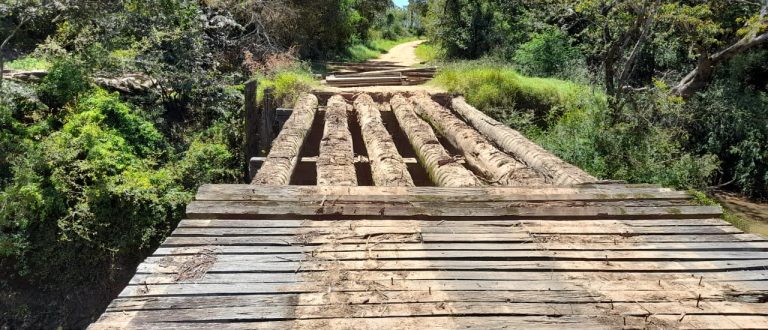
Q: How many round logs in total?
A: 6